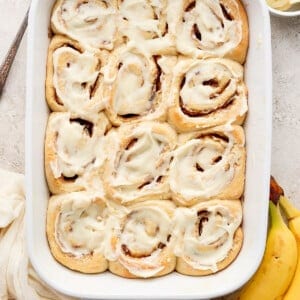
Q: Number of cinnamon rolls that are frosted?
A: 12